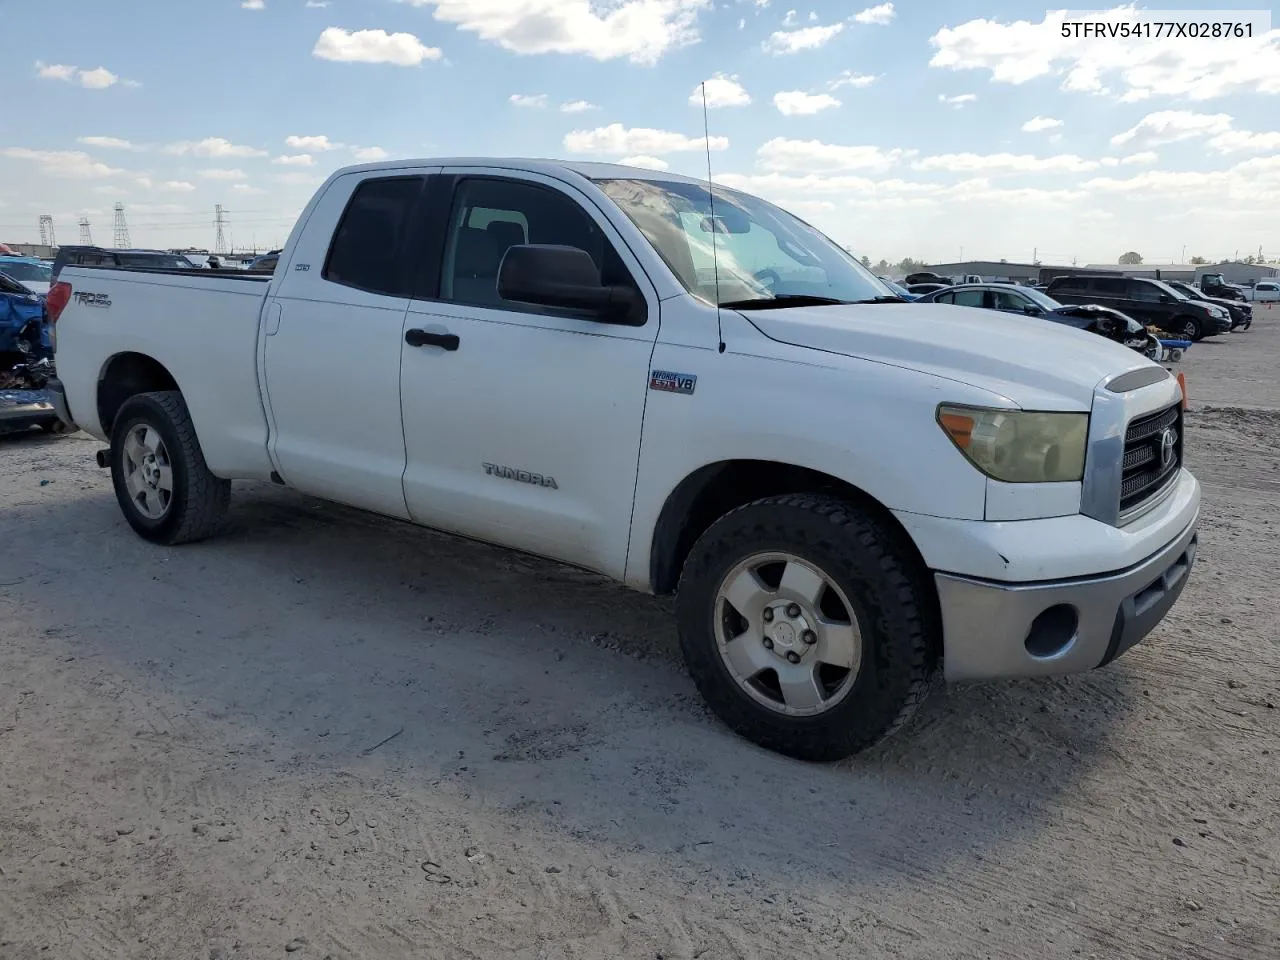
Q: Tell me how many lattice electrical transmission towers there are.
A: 4